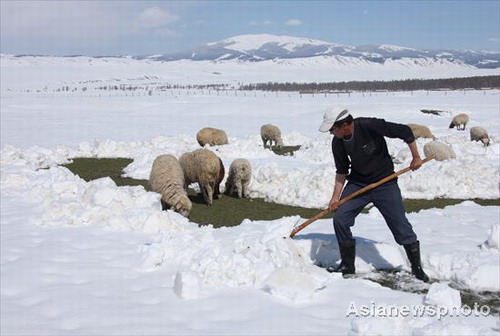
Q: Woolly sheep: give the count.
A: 9